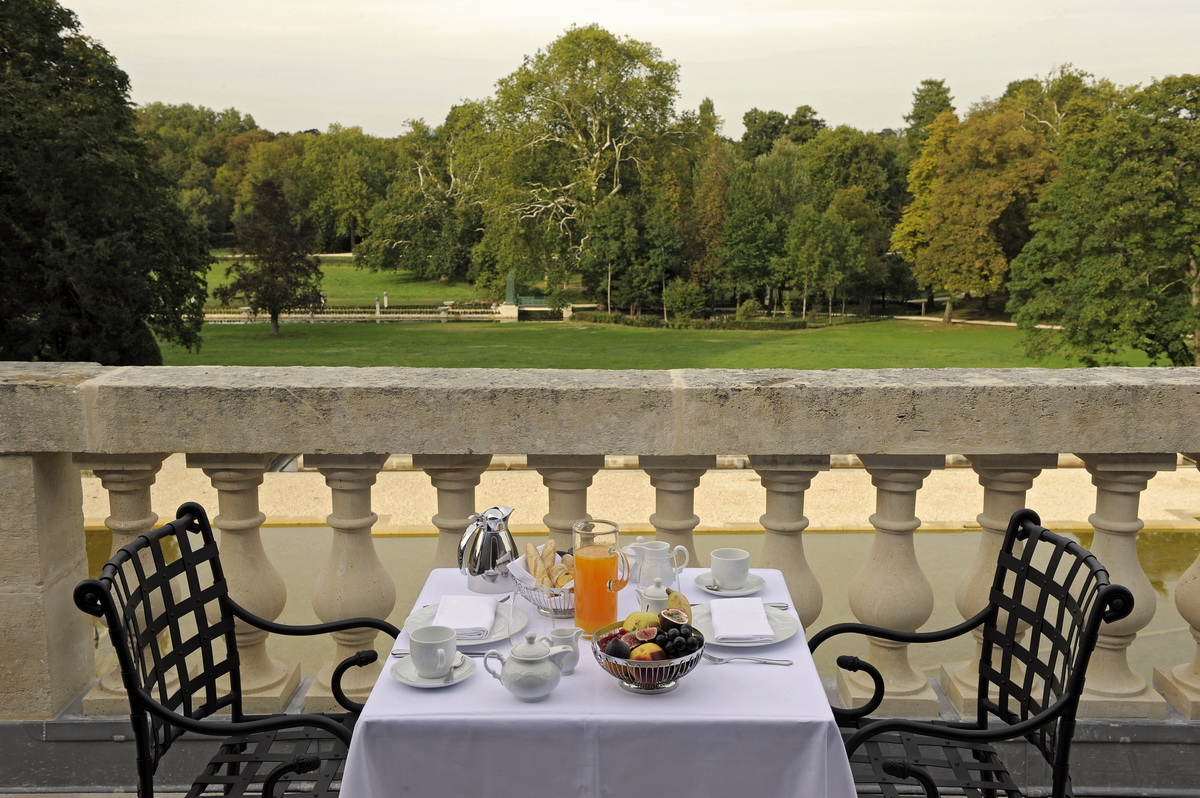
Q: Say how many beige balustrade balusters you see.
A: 11